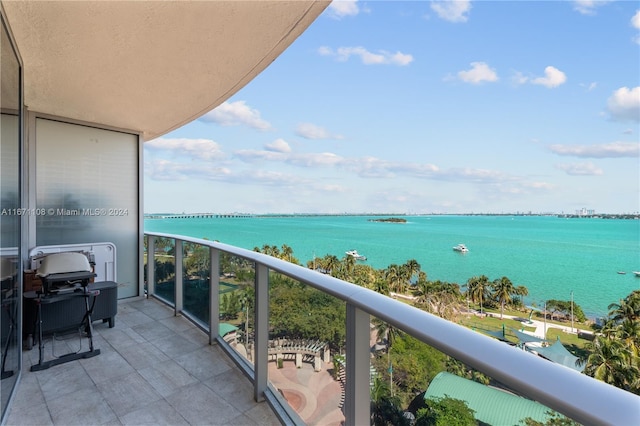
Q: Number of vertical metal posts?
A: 5